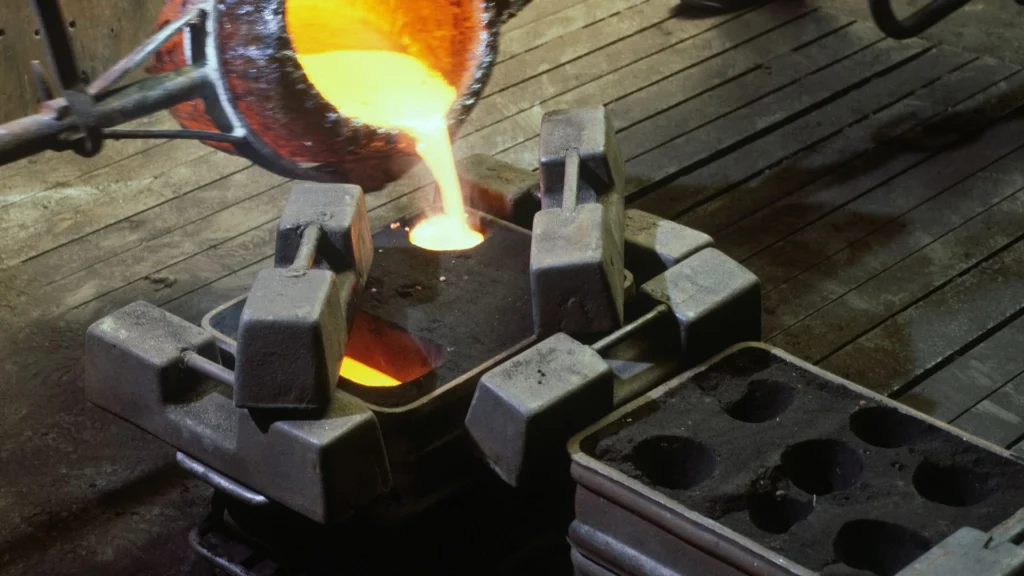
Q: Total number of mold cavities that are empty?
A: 7